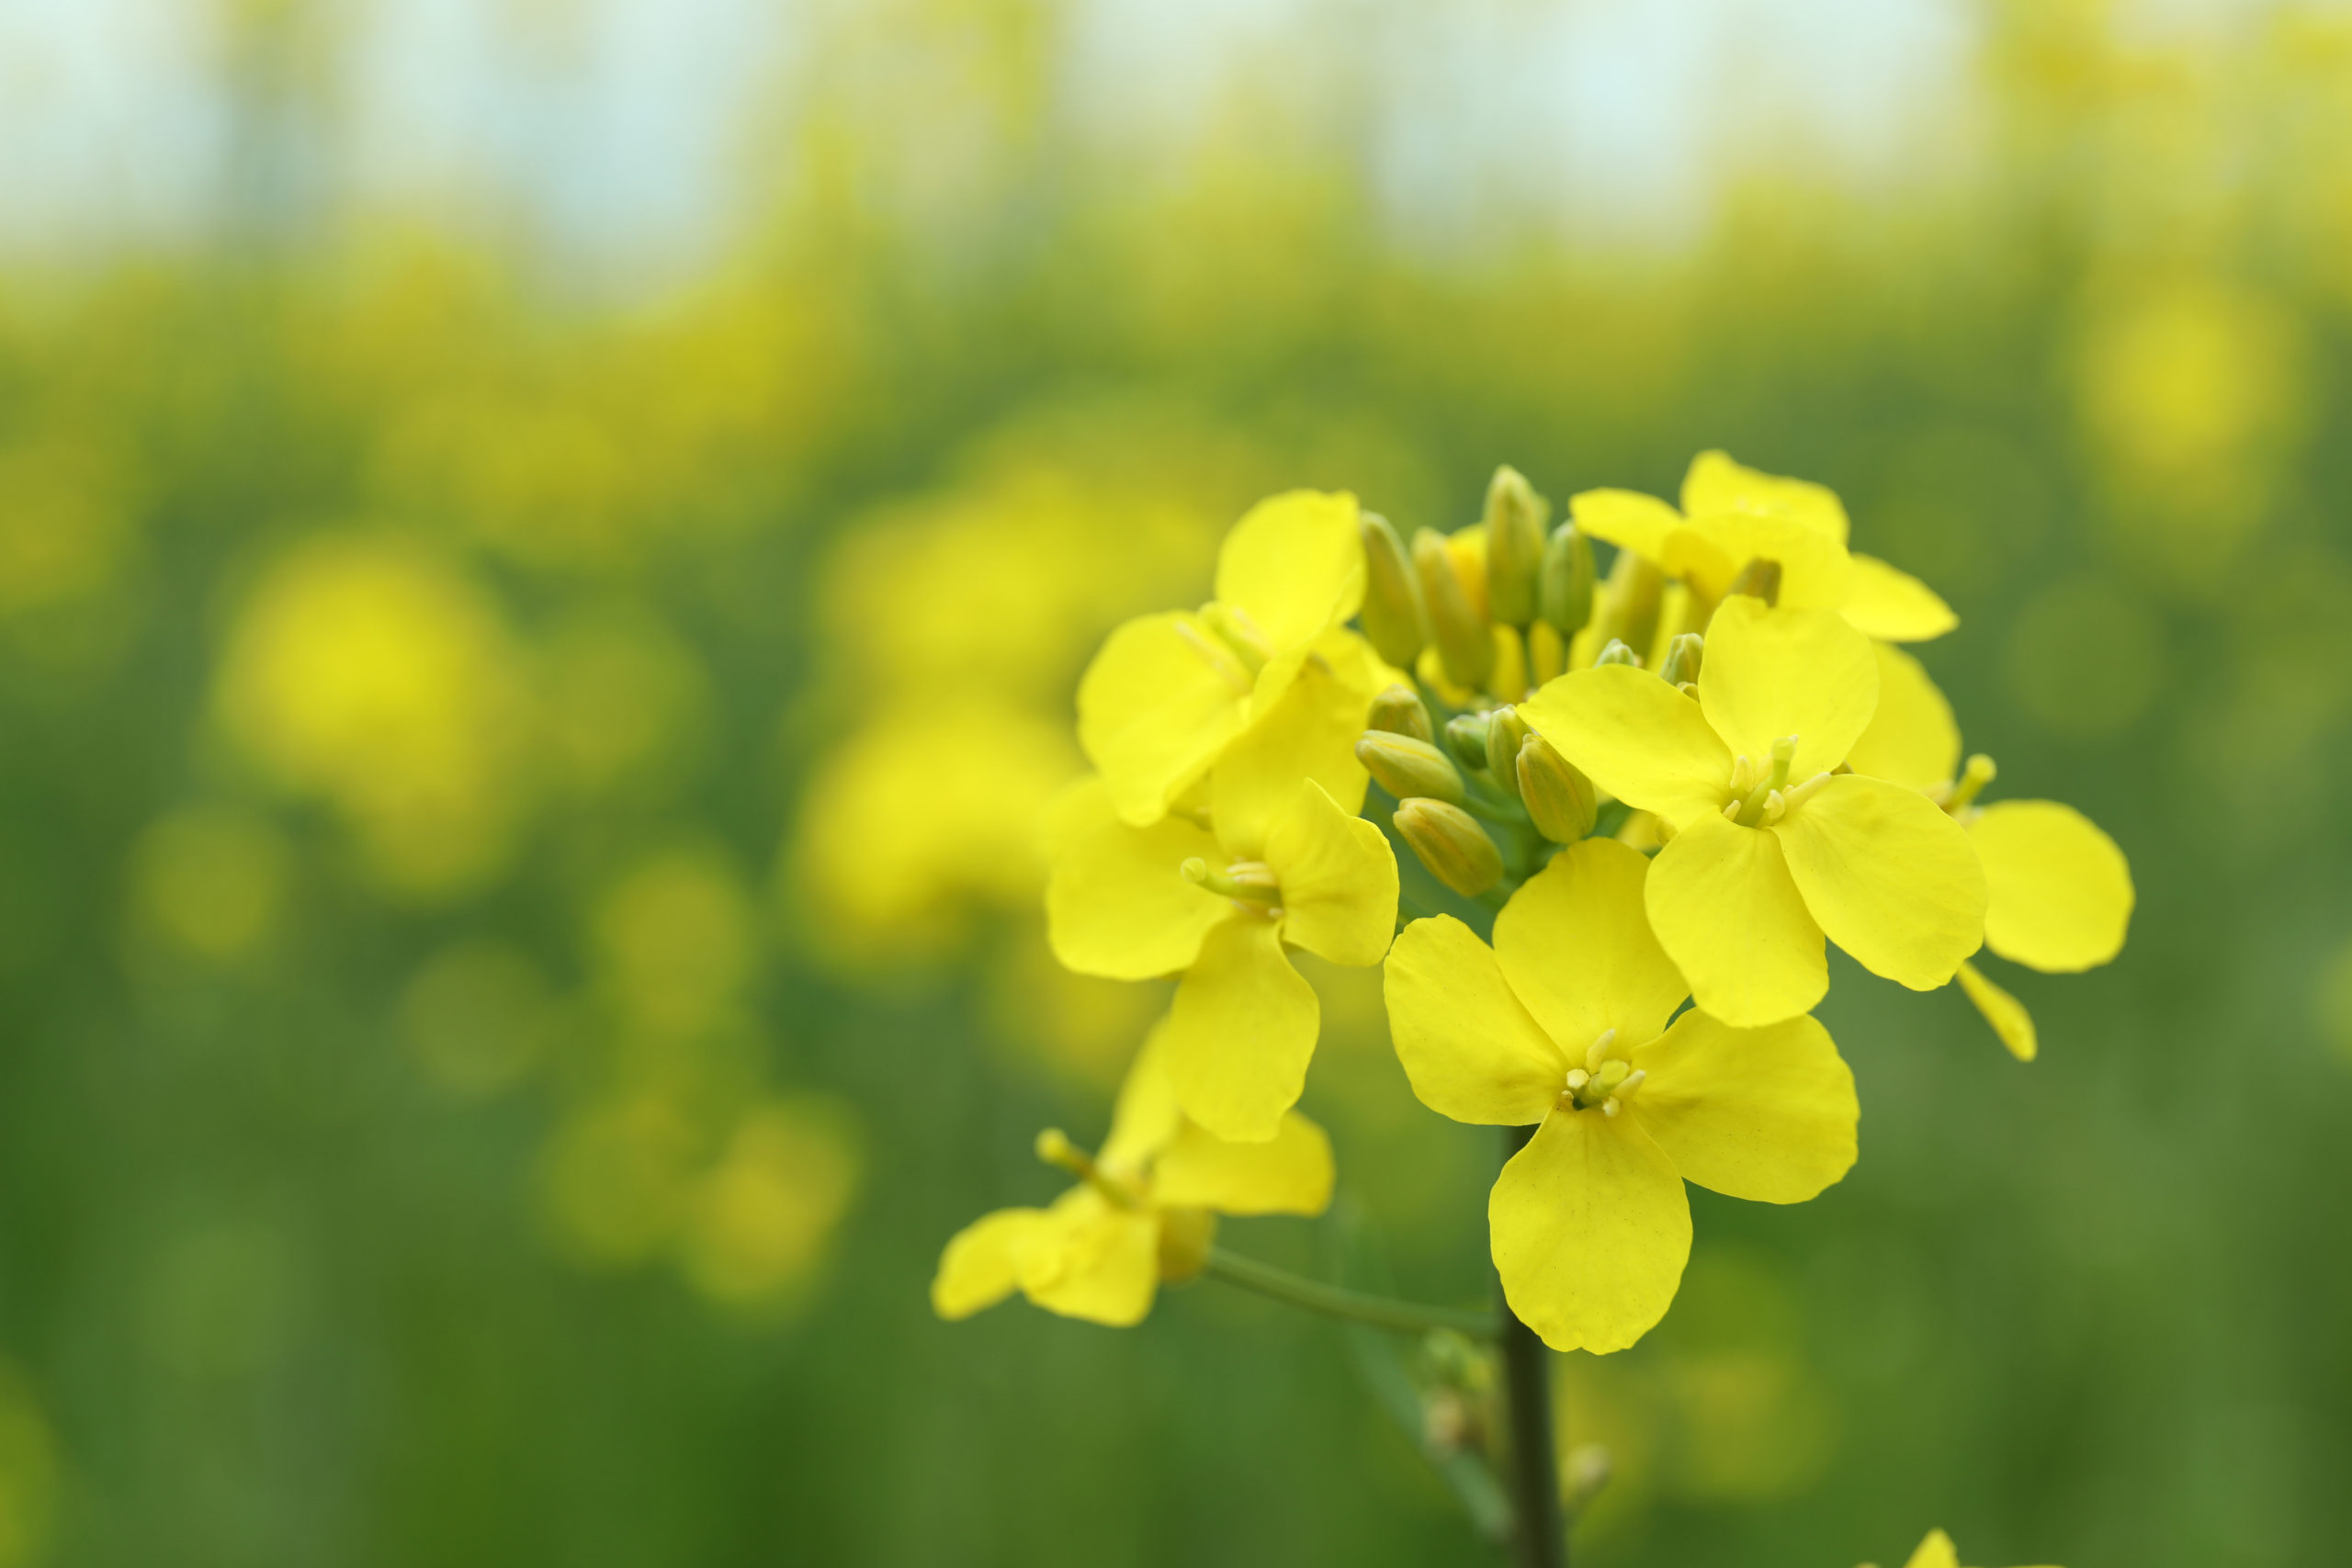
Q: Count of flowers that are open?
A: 7